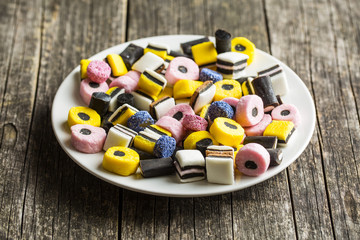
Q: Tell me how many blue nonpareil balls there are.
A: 4